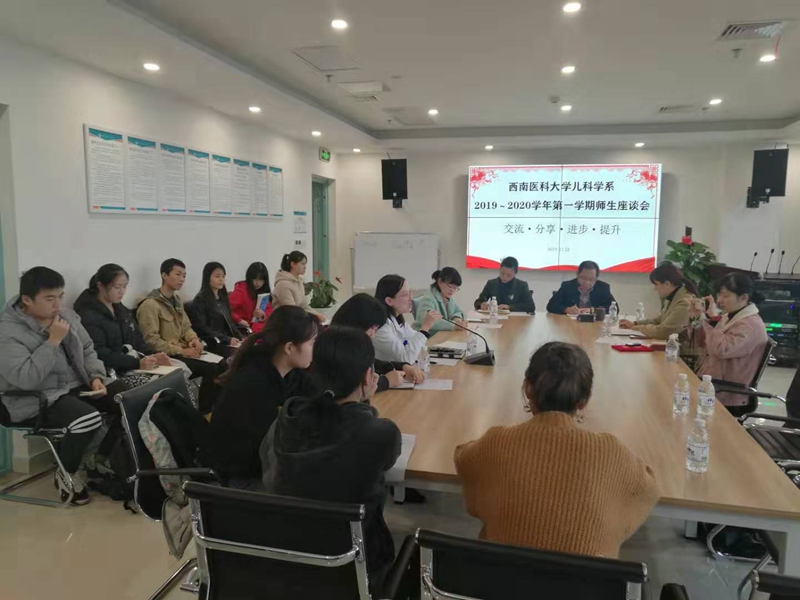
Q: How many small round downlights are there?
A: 13